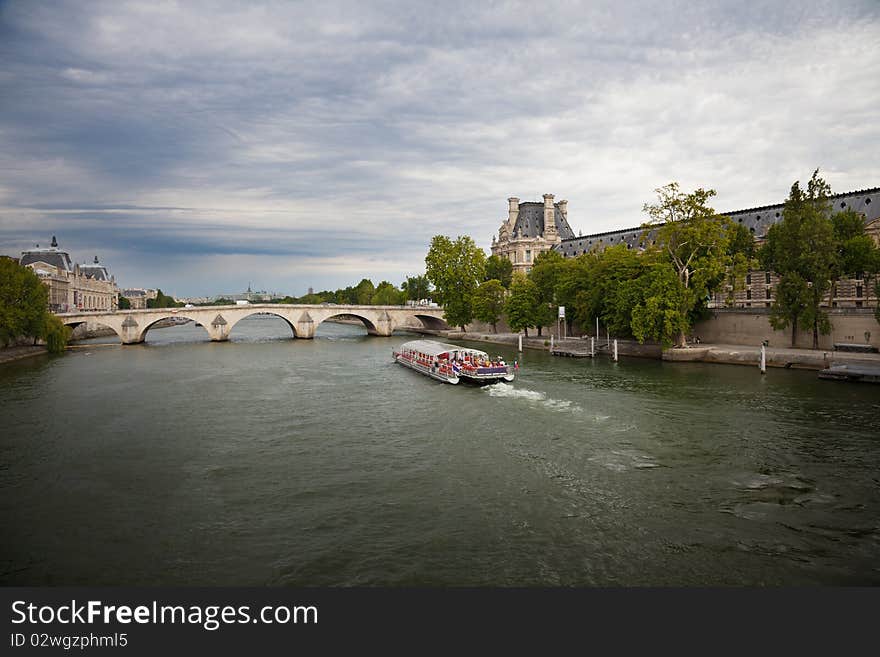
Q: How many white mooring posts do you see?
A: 5